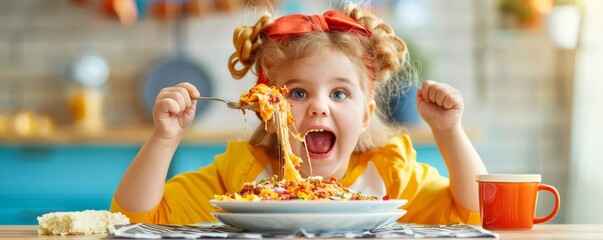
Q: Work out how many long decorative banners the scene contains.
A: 0